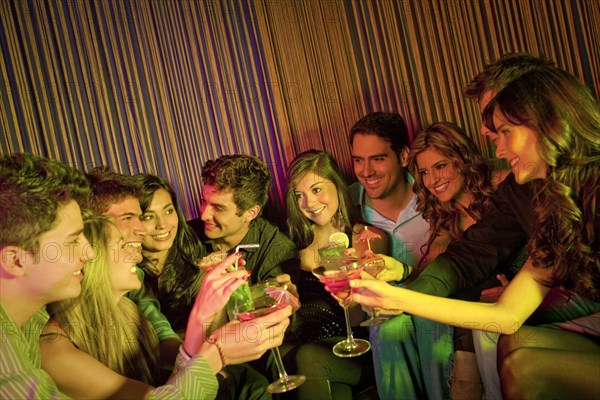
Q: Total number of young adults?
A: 10